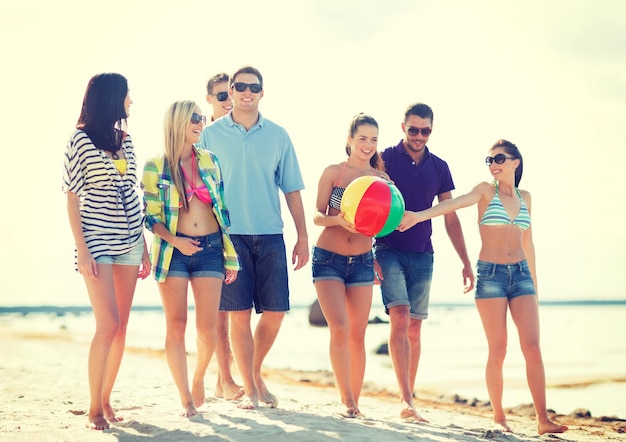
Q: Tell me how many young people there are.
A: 7